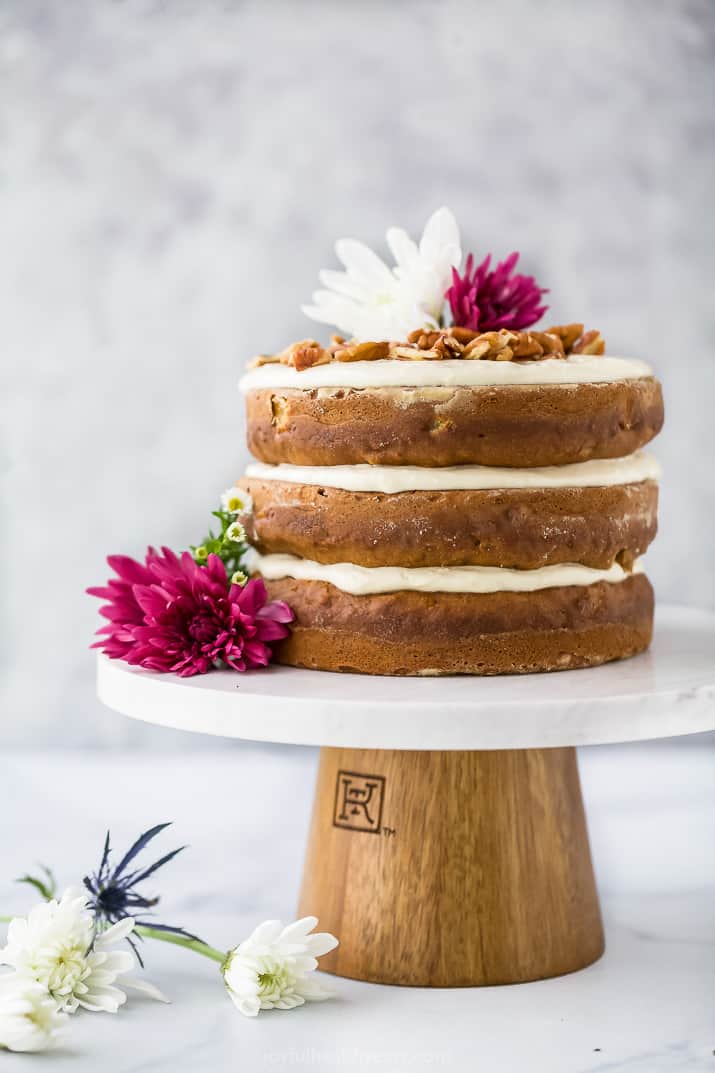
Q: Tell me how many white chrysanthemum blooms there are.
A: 4